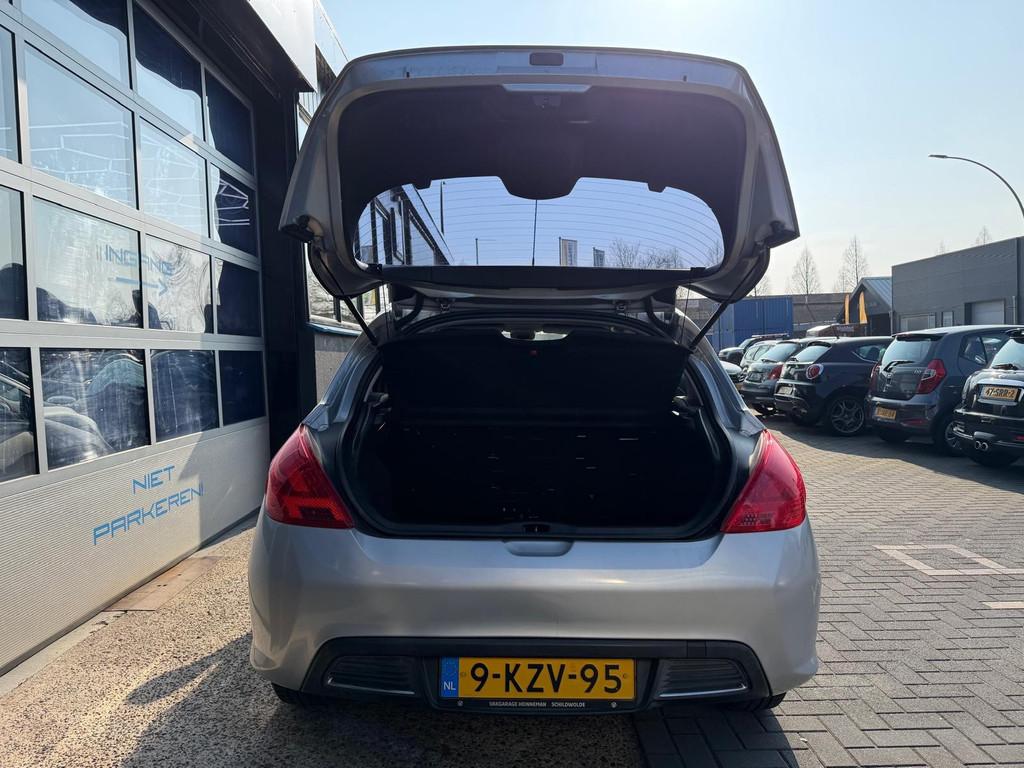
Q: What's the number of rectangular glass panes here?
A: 15